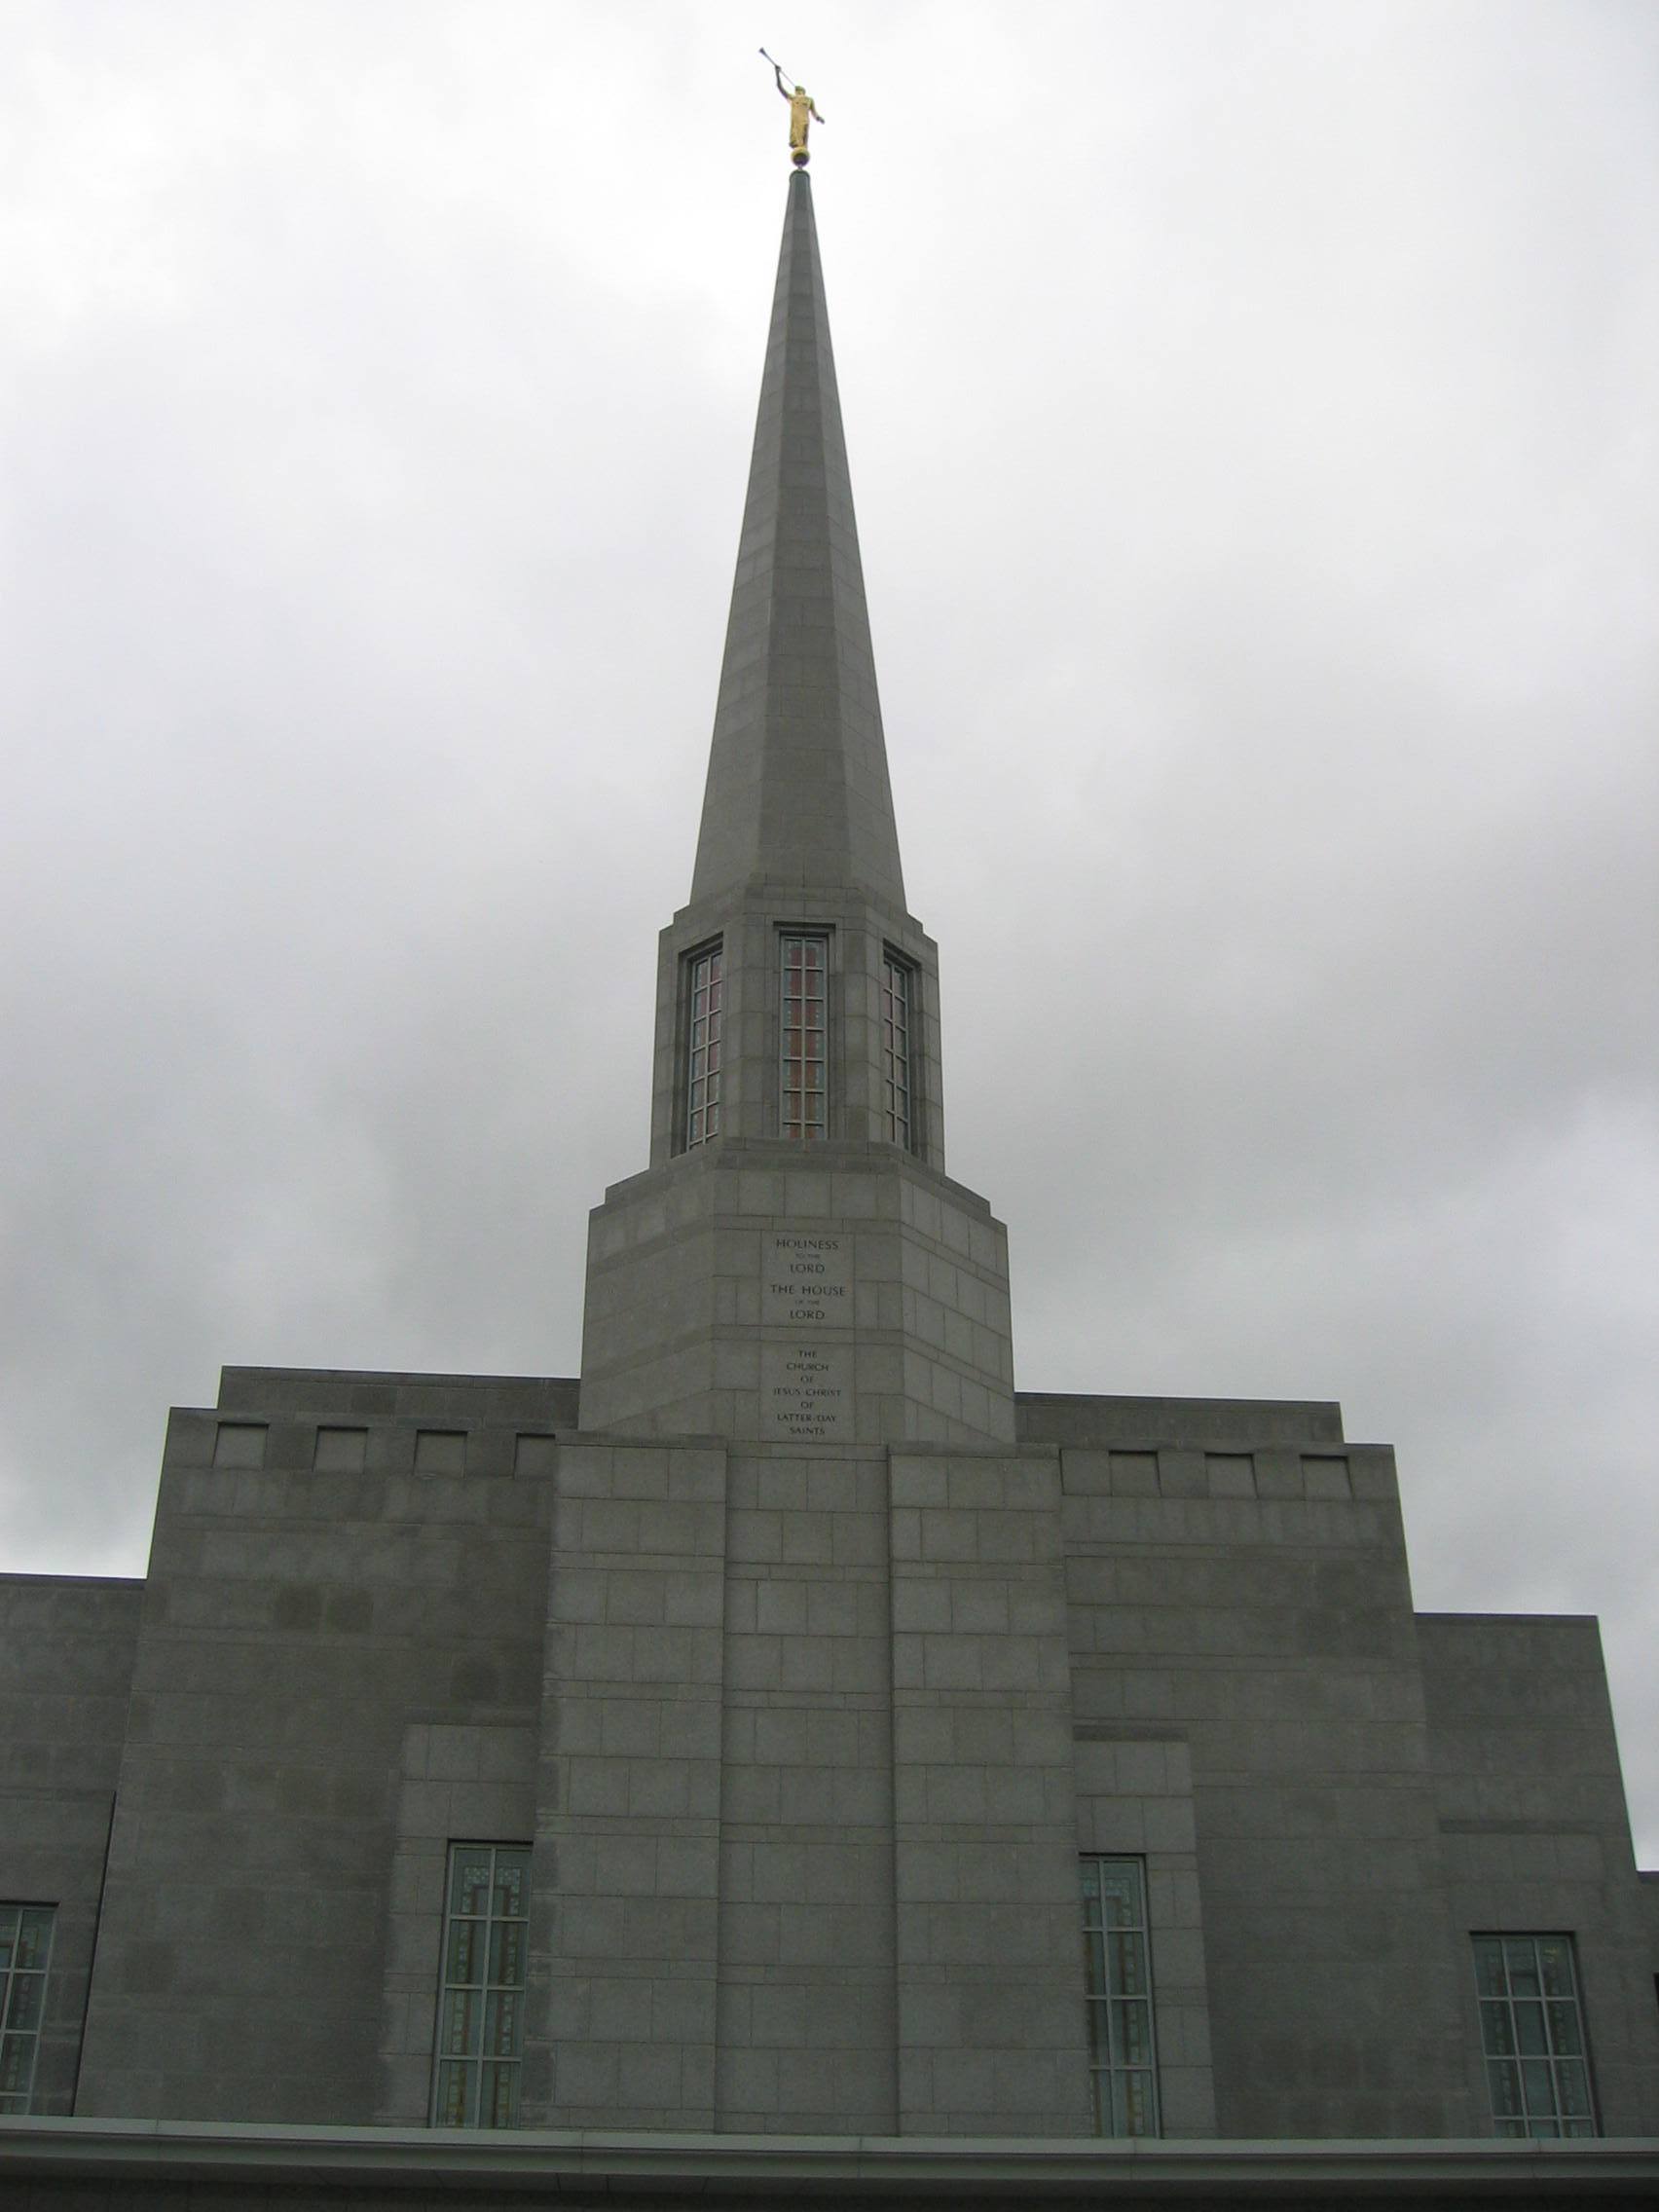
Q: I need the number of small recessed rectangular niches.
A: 7